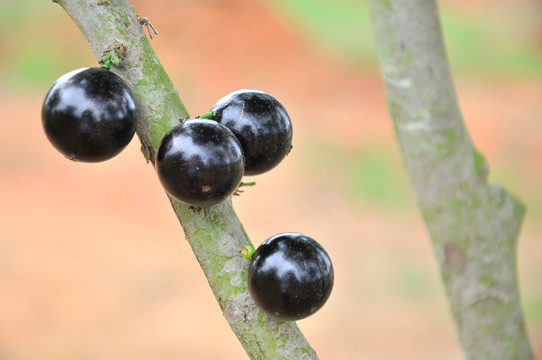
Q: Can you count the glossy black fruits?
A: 4